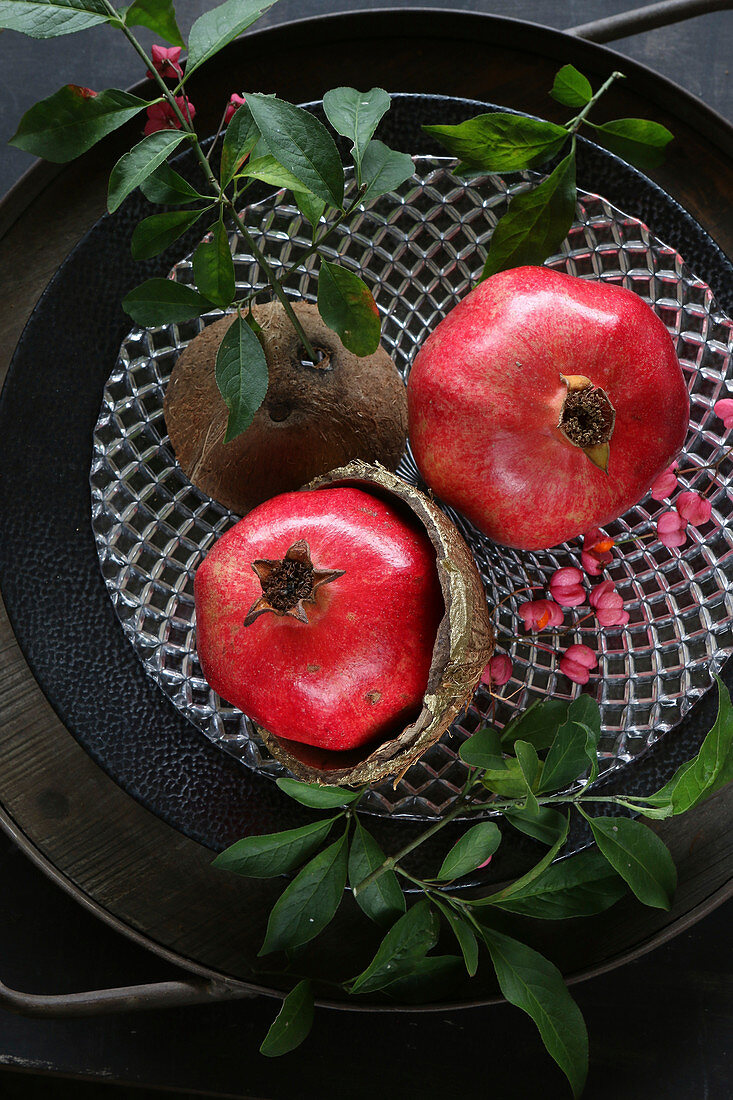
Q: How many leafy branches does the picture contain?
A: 3